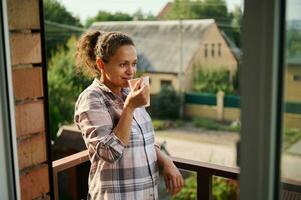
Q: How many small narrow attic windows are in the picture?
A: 3